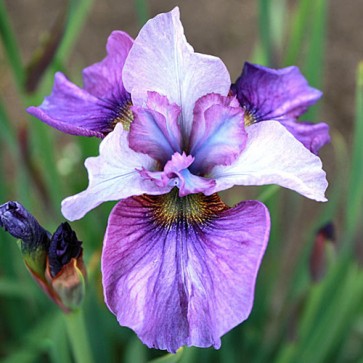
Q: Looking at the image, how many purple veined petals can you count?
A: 3